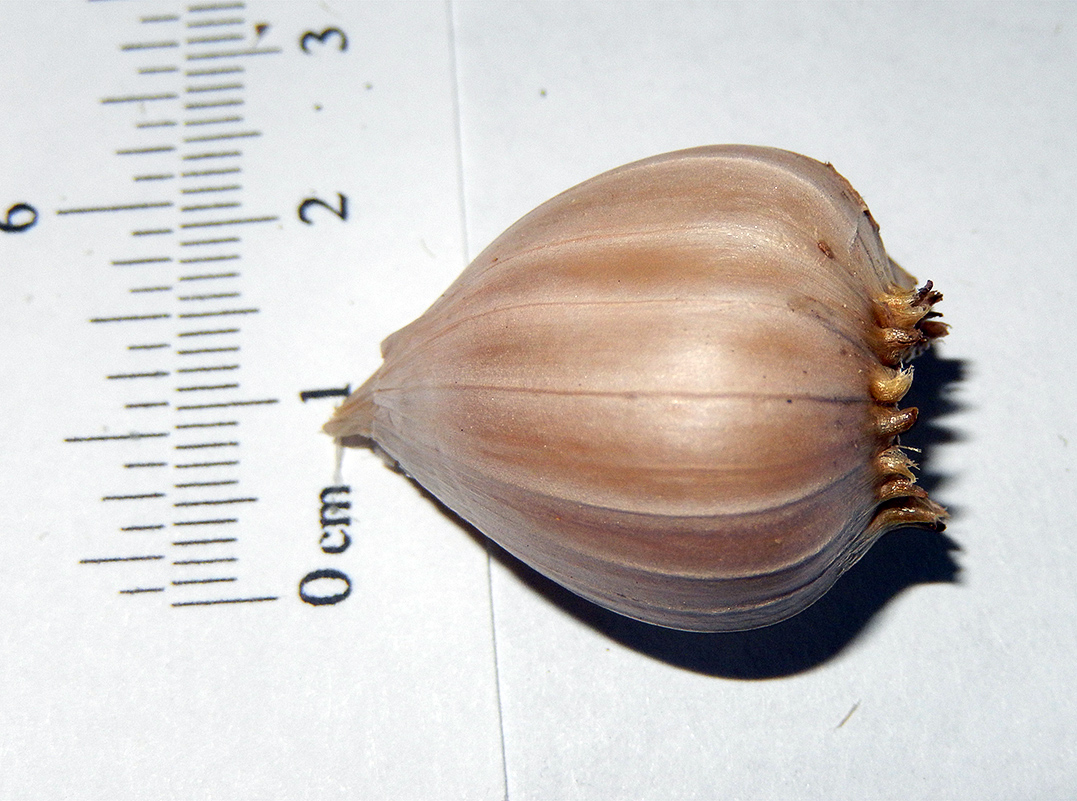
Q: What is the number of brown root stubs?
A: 7